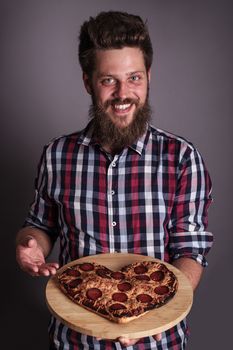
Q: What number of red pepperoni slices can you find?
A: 14